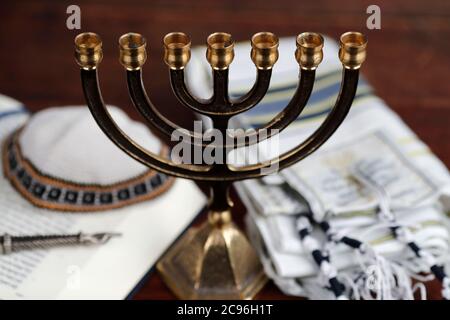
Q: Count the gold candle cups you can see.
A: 7